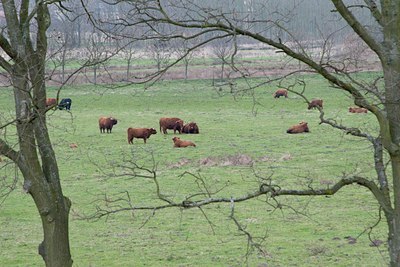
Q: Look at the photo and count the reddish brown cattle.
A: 10